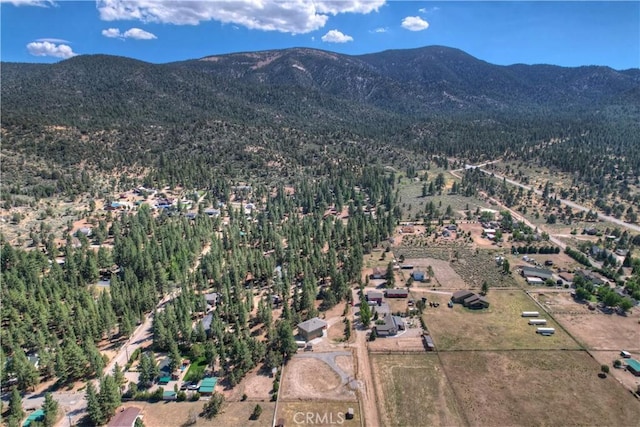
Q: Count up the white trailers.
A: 3